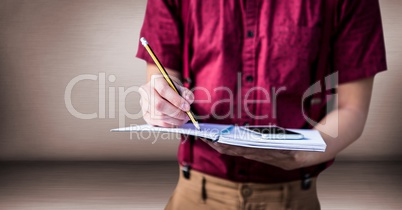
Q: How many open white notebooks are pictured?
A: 1